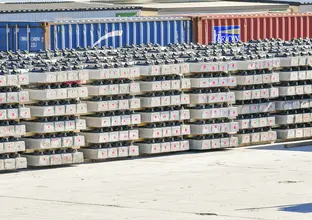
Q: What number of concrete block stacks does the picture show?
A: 7